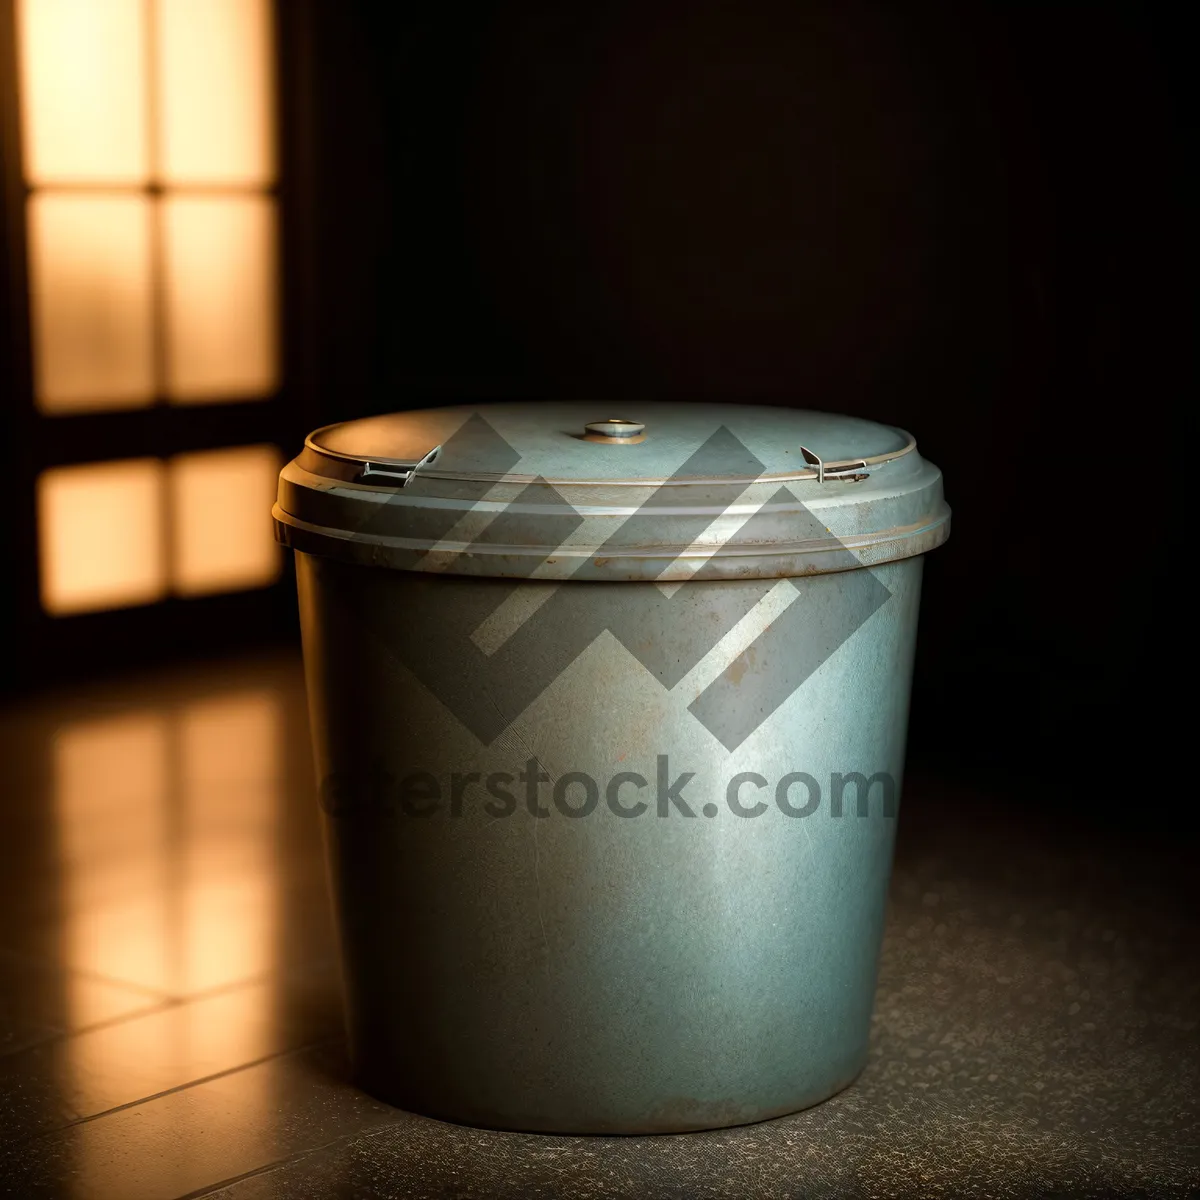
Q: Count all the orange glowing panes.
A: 6